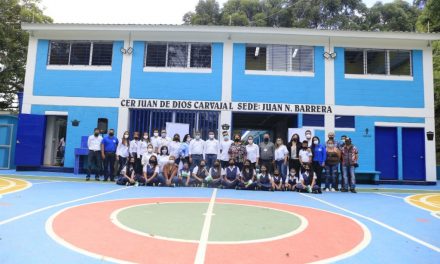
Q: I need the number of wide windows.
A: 4